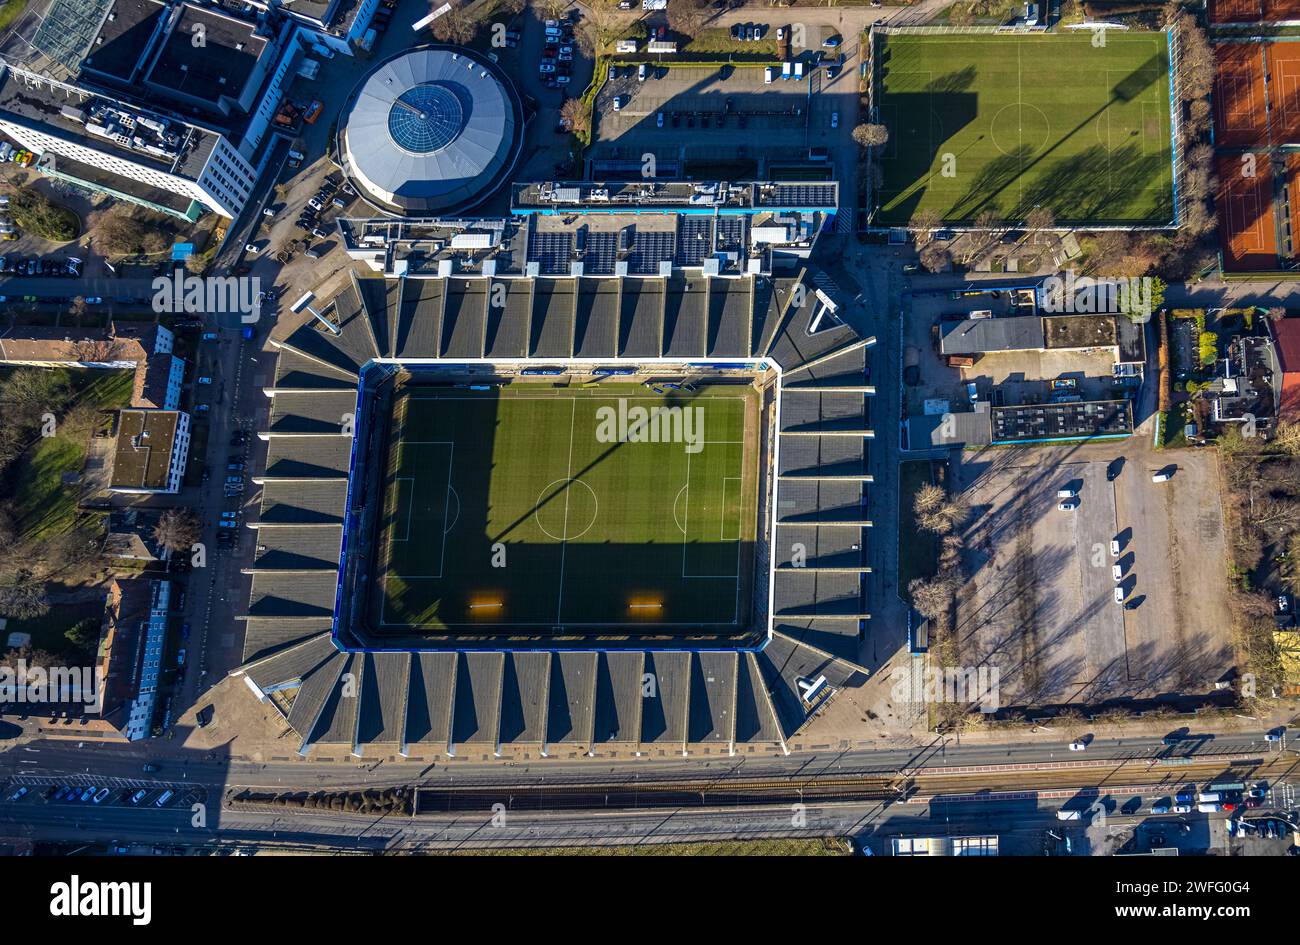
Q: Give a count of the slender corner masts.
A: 4